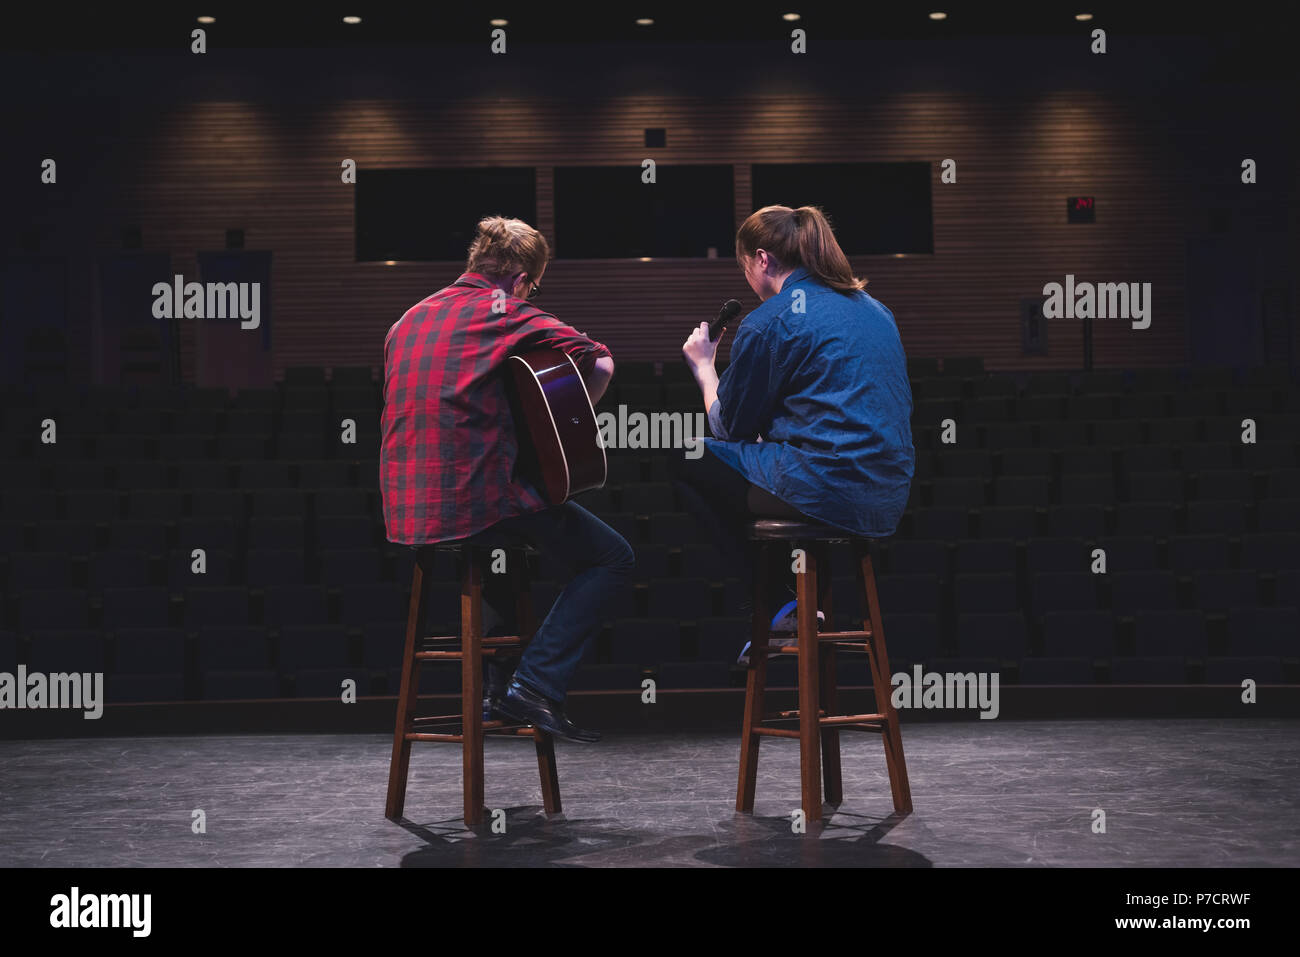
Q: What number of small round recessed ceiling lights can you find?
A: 7